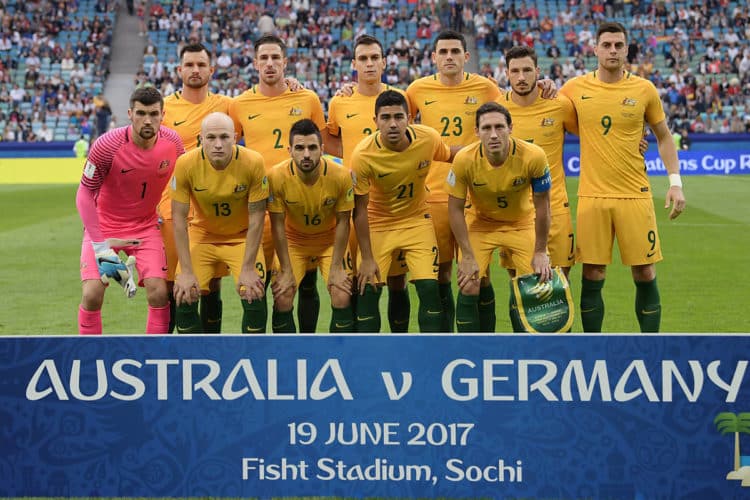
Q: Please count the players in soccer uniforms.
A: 11